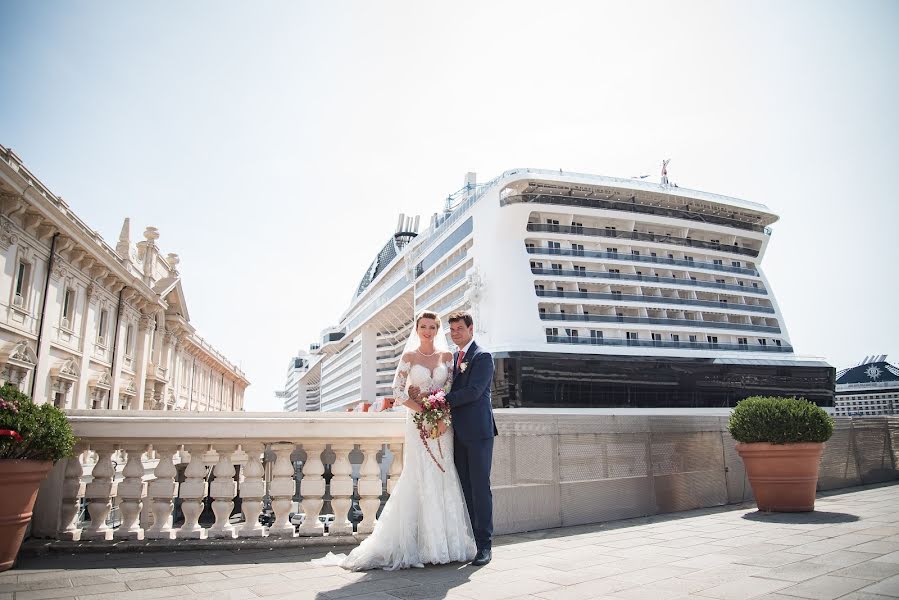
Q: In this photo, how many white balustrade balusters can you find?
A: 12